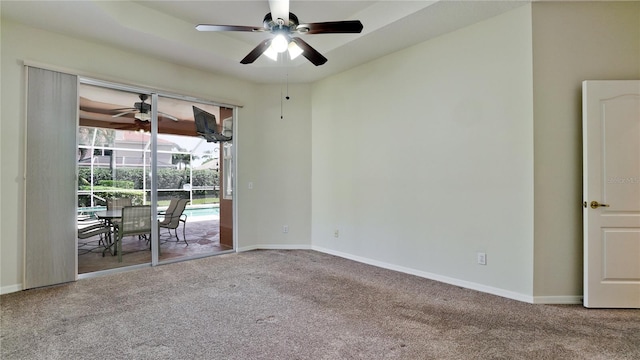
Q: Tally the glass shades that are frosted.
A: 3